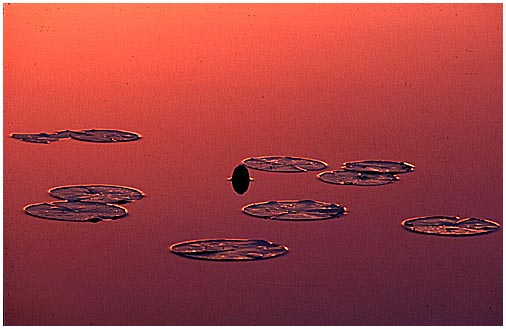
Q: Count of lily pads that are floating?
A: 10